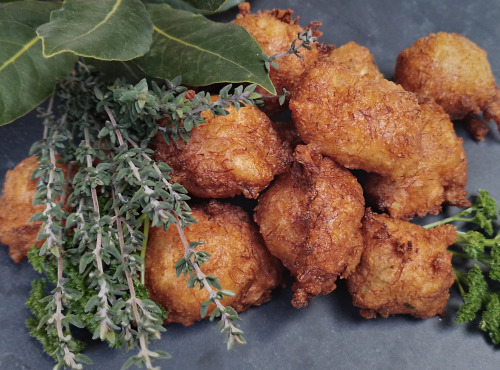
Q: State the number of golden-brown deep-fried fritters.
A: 10